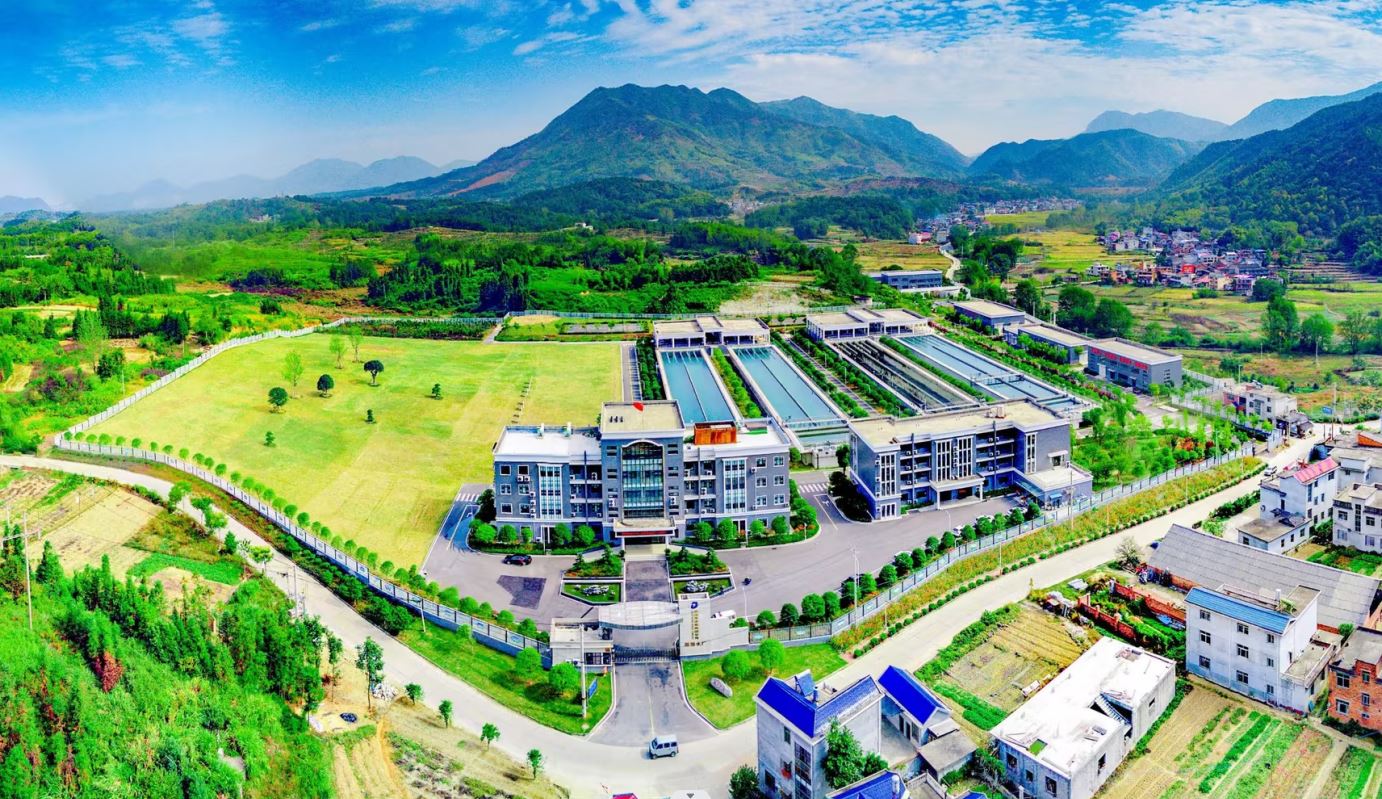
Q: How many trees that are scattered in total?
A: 9